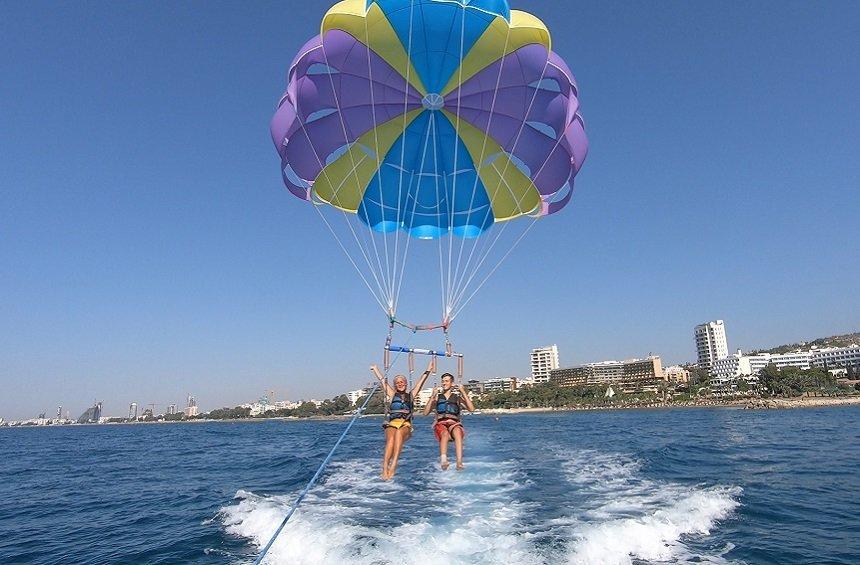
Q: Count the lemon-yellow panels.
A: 4